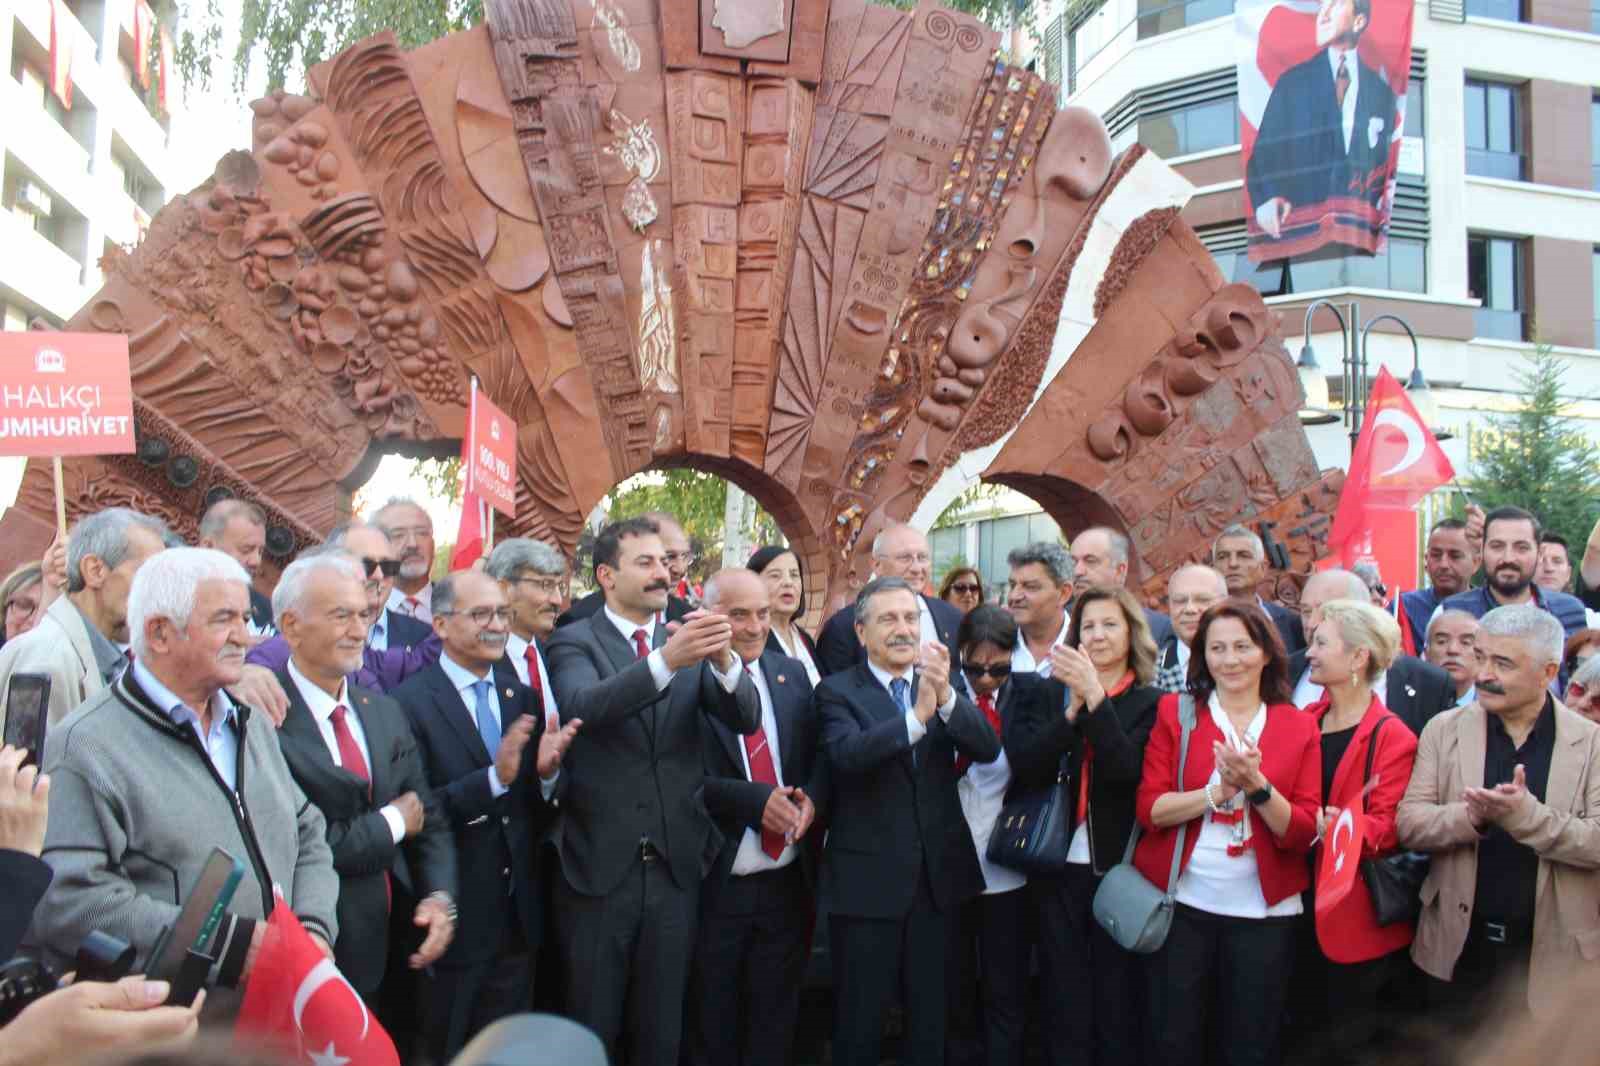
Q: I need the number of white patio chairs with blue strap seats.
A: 0